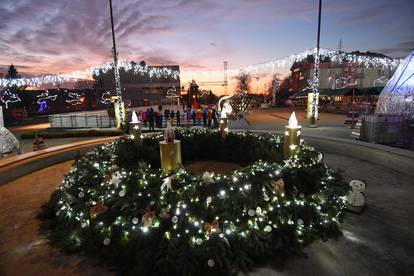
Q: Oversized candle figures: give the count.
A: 4